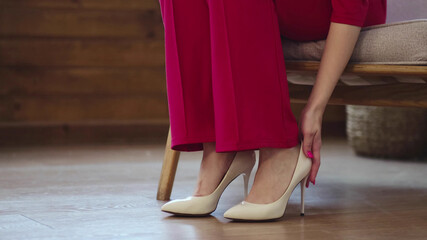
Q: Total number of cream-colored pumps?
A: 2